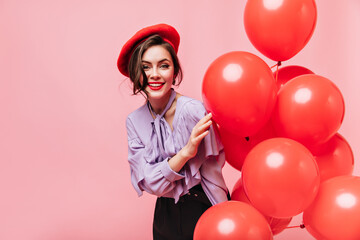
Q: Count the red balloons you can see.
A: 10